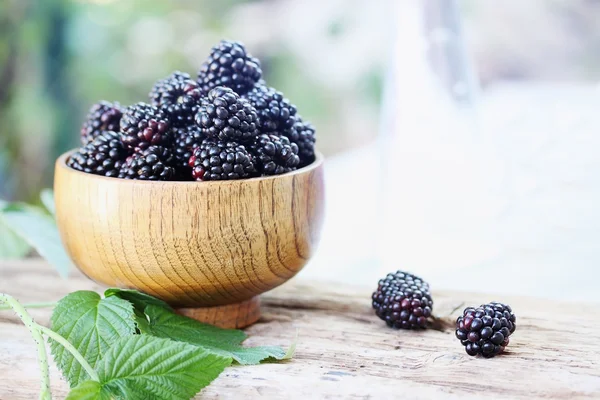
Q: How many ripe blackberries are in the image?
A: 14